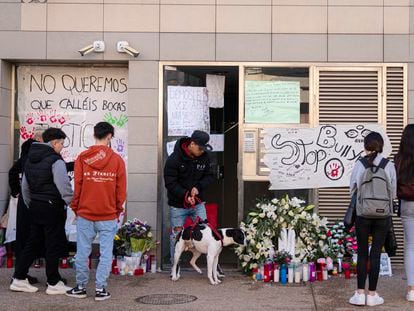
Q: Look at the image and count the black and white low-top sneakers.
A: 2